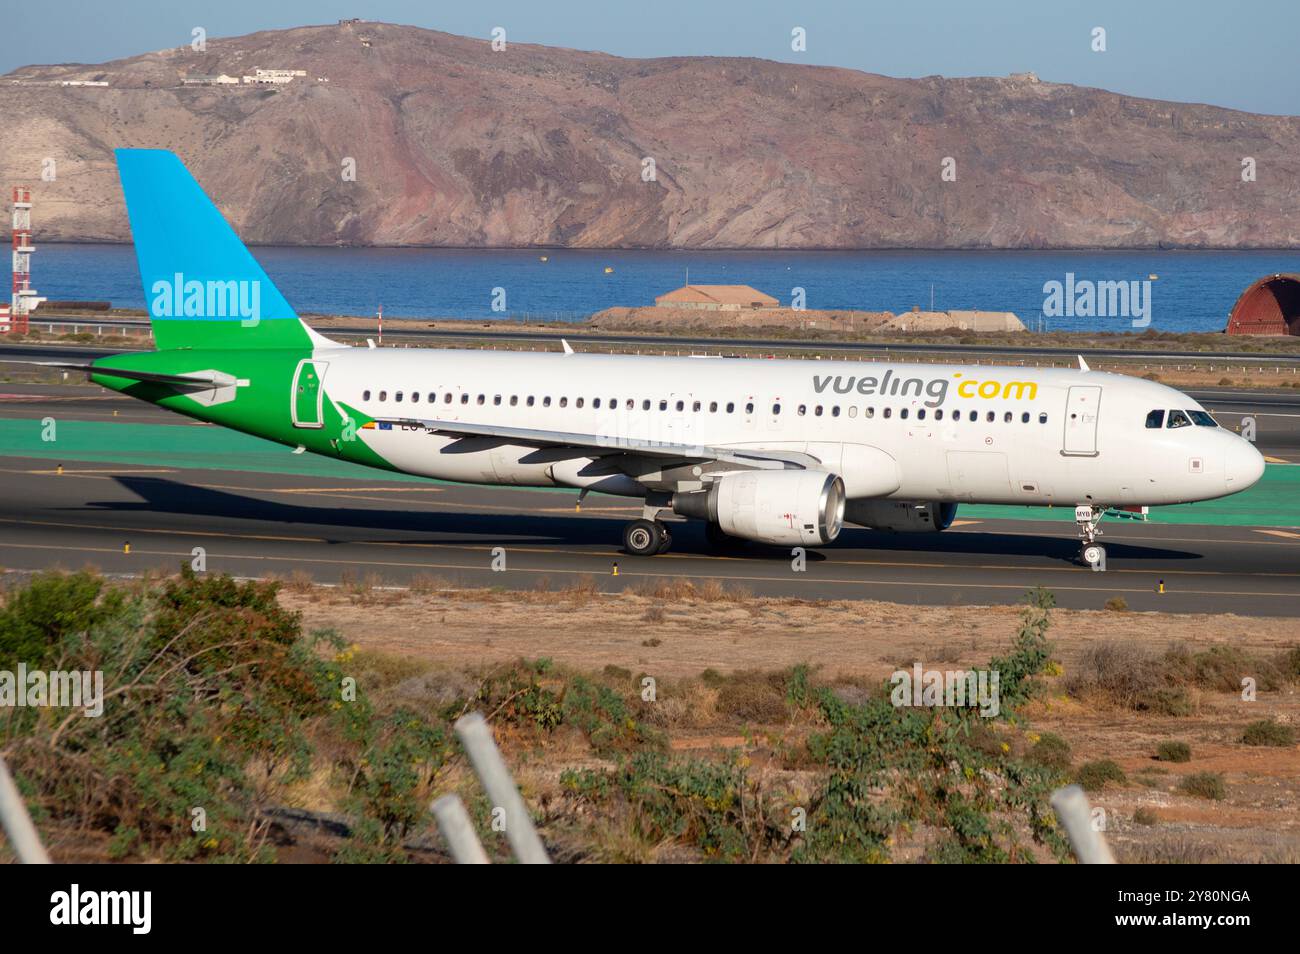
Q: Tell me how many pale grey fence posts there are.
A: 4